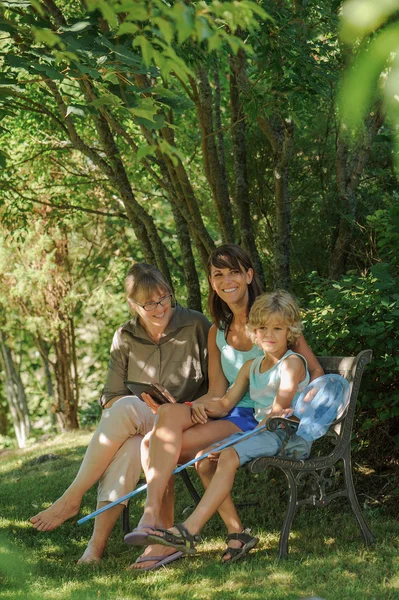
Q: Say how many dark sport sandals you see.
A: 2